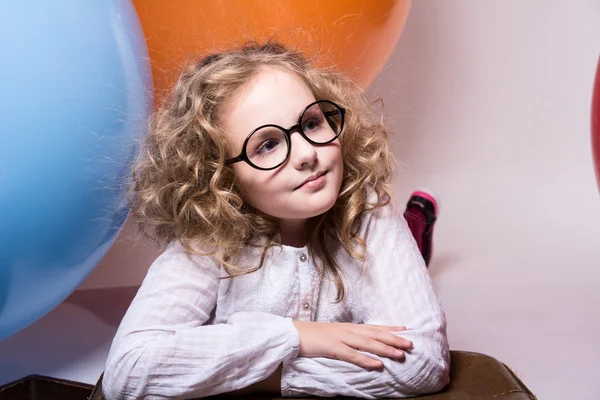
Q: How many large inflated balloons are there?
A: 3